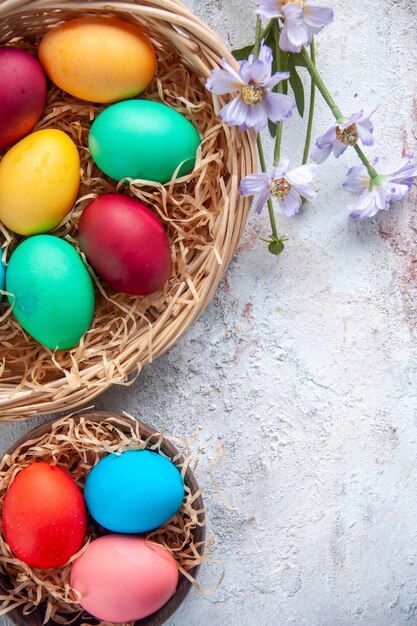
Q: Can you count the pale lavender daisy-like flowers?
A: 5